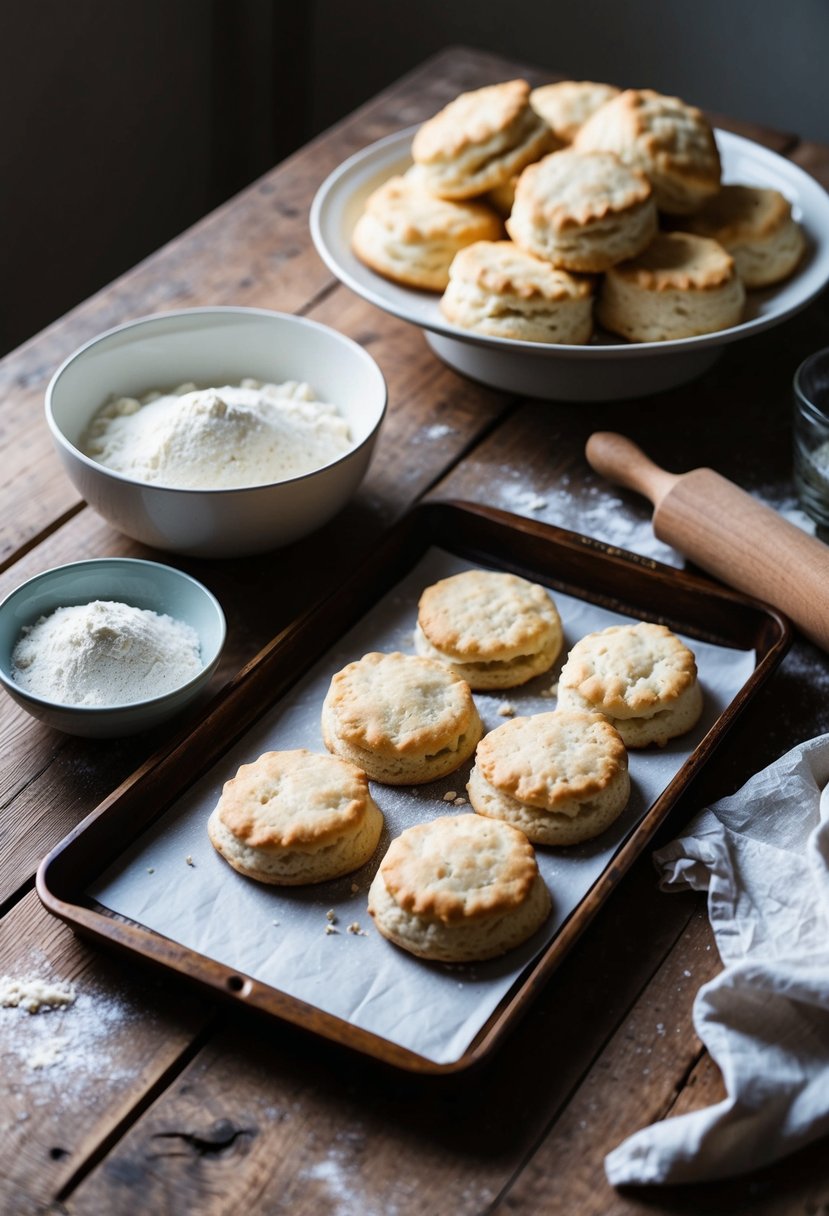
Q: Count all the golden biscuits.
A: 14